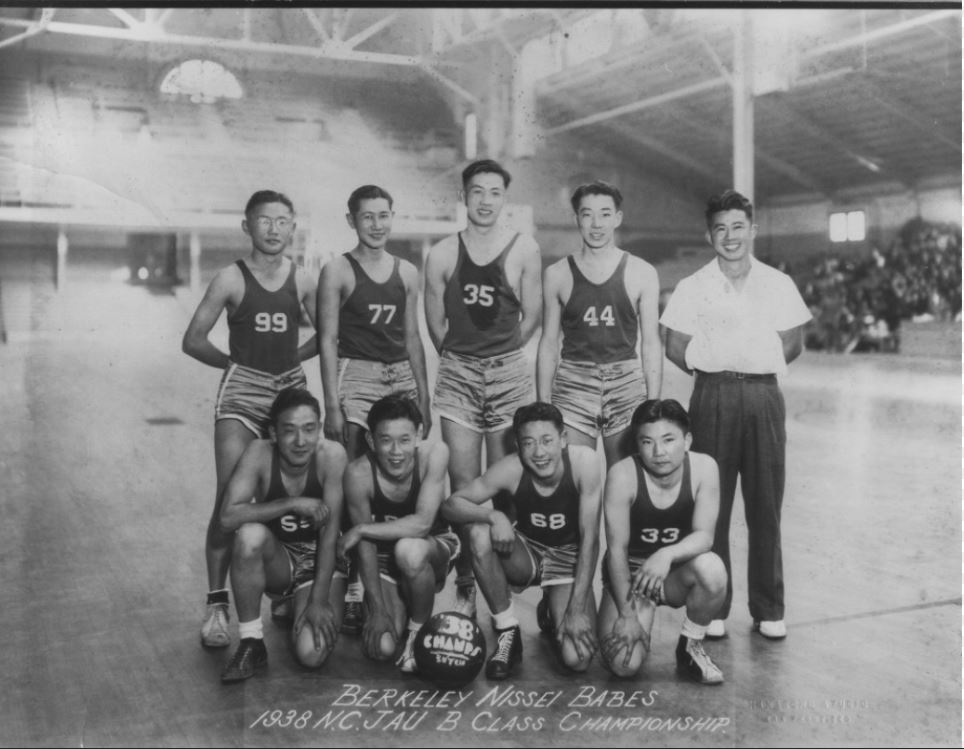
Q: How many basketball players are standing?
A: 4